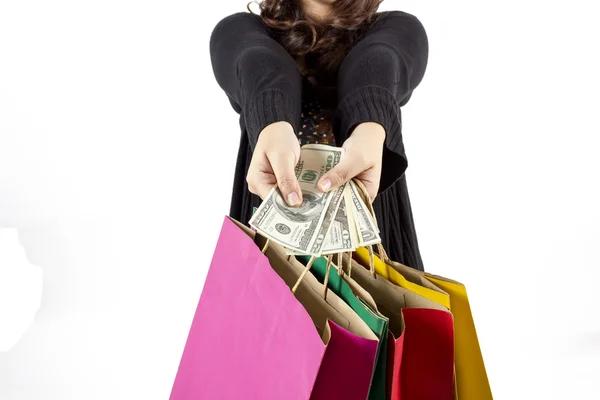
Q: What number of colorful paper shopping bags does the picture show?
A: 4